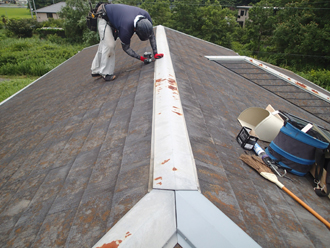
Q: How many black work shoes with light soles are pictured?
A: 2